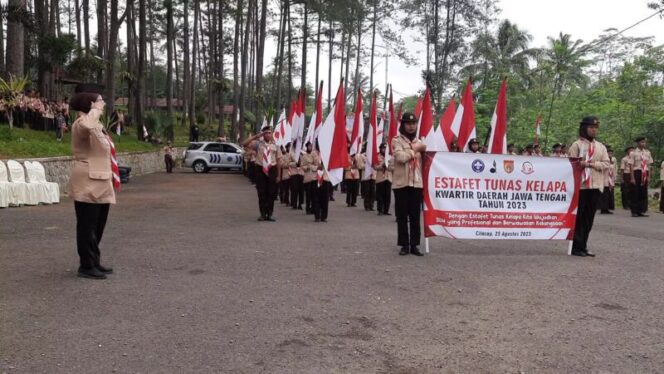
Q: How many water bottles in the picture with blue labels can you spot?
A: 0